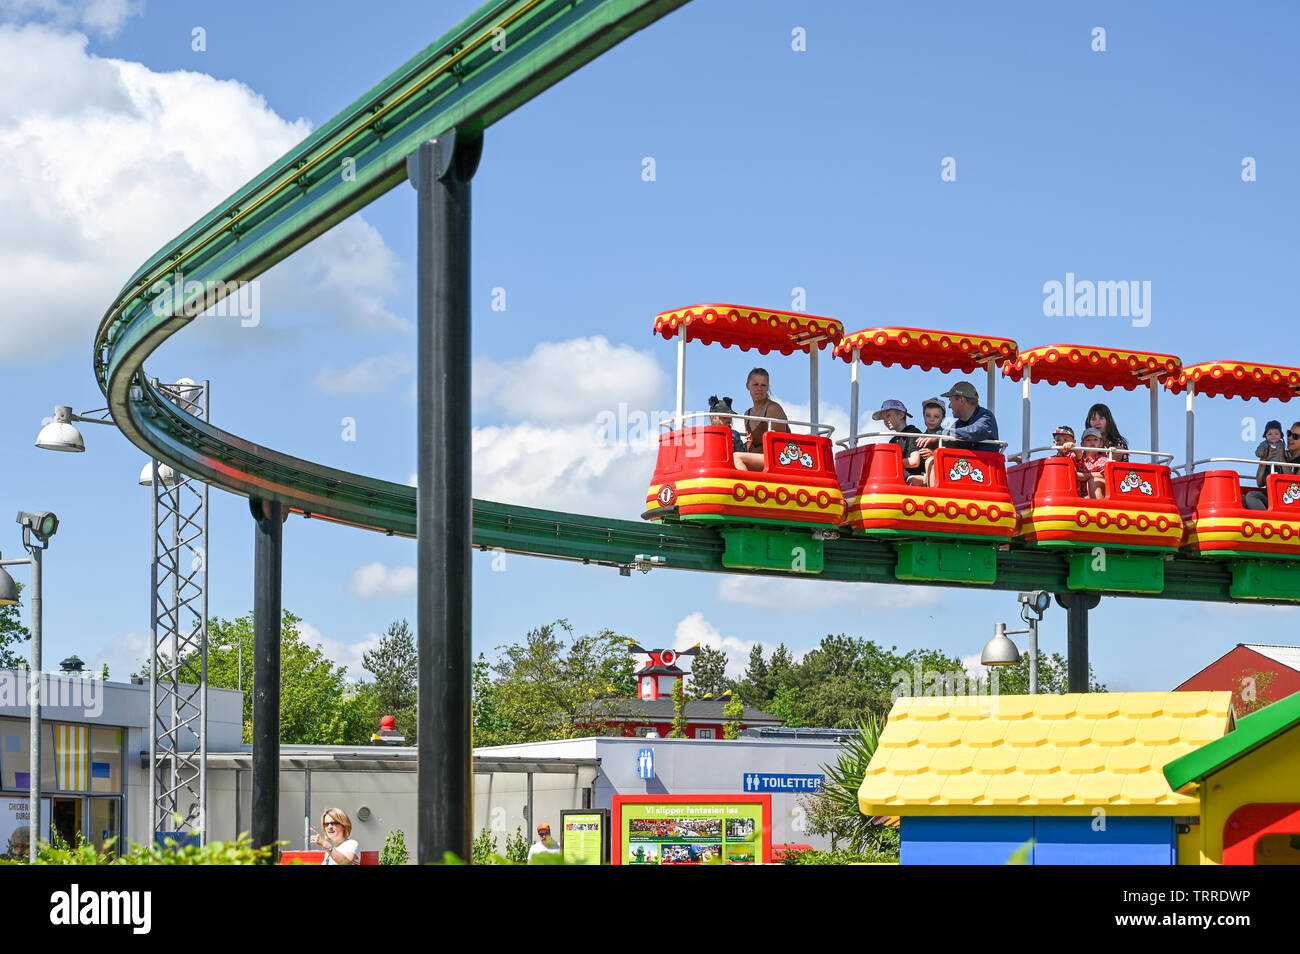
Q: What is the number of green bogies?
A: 4